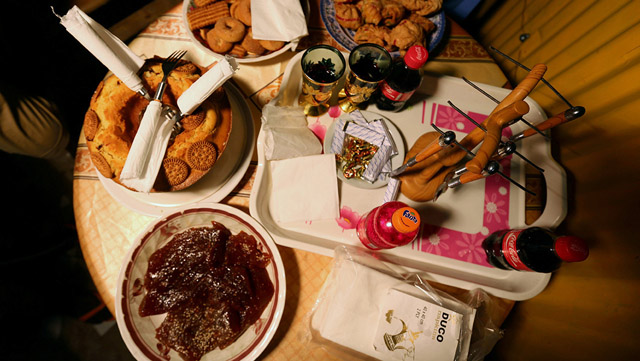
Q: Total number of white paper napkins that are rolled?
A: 3